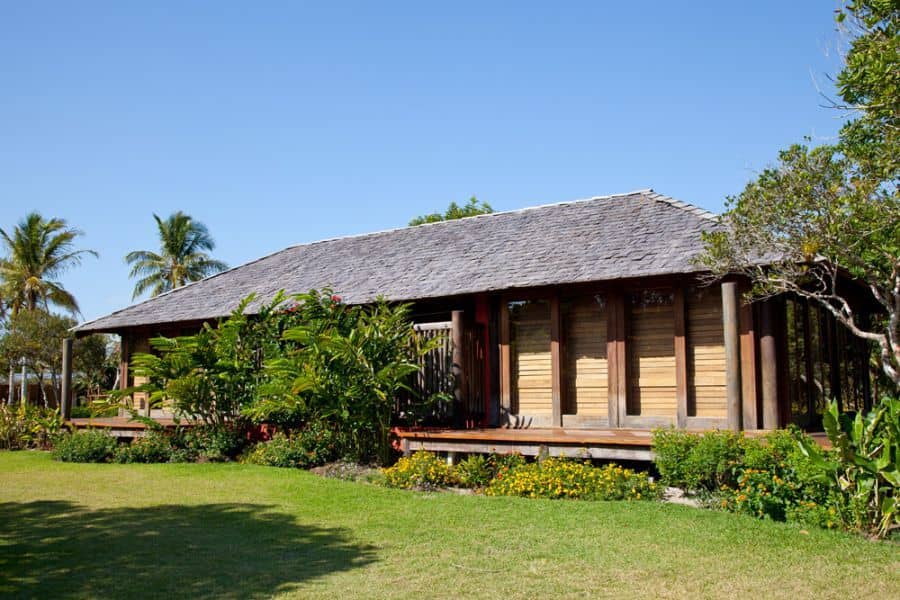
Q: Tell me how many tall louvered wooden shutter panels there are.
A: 4